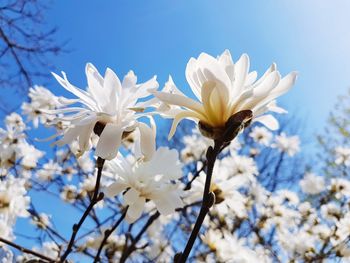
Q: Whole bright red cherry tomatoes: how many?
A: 0